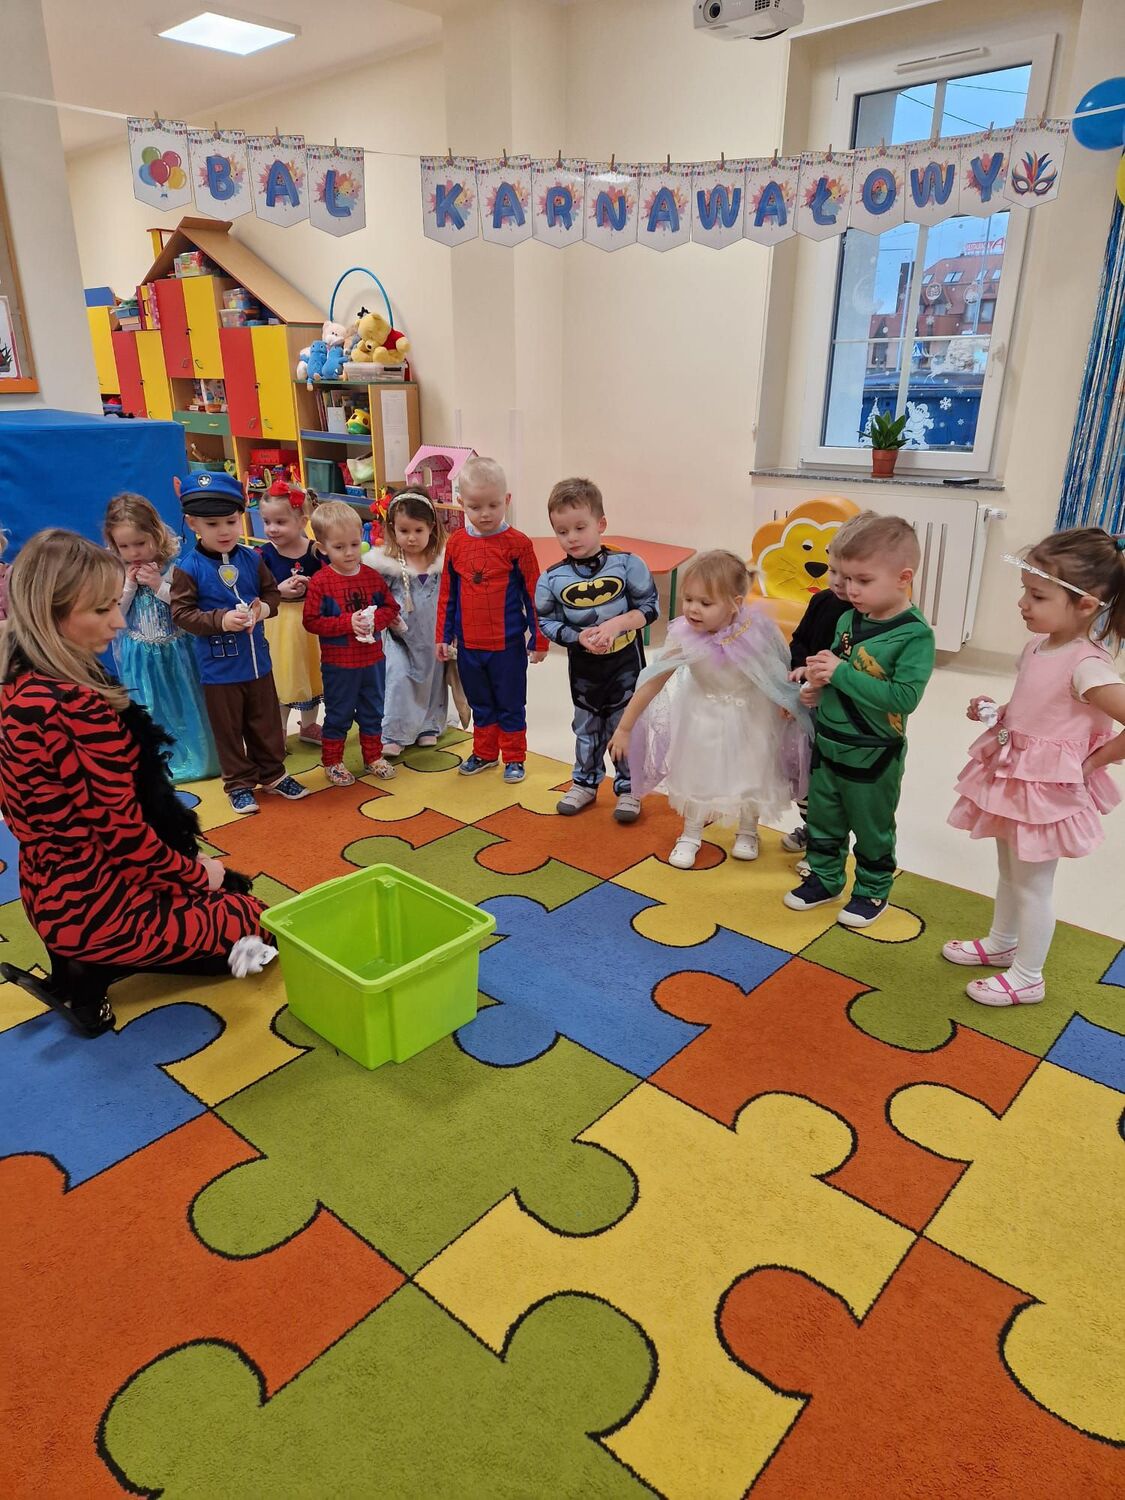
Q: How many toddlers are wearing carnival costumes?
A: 11